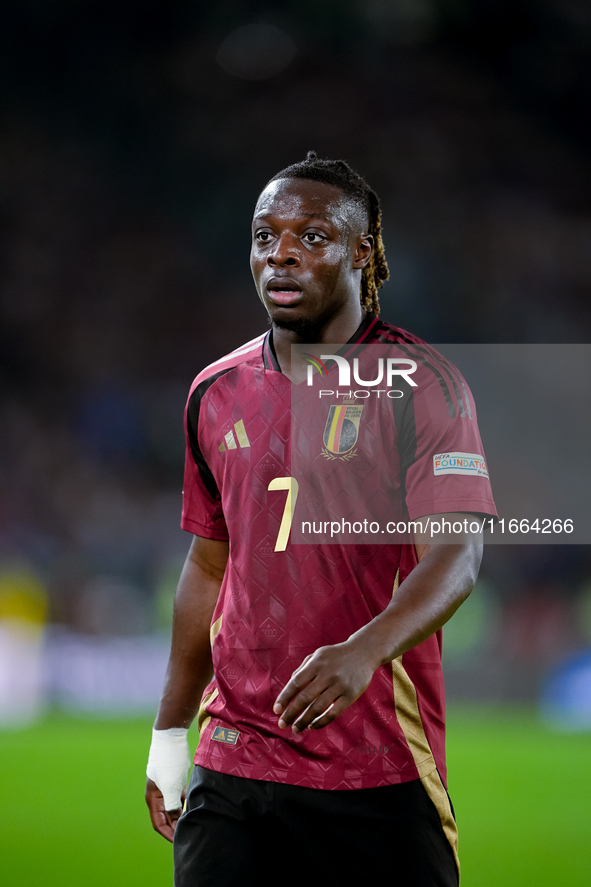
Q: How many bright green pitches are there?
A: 1